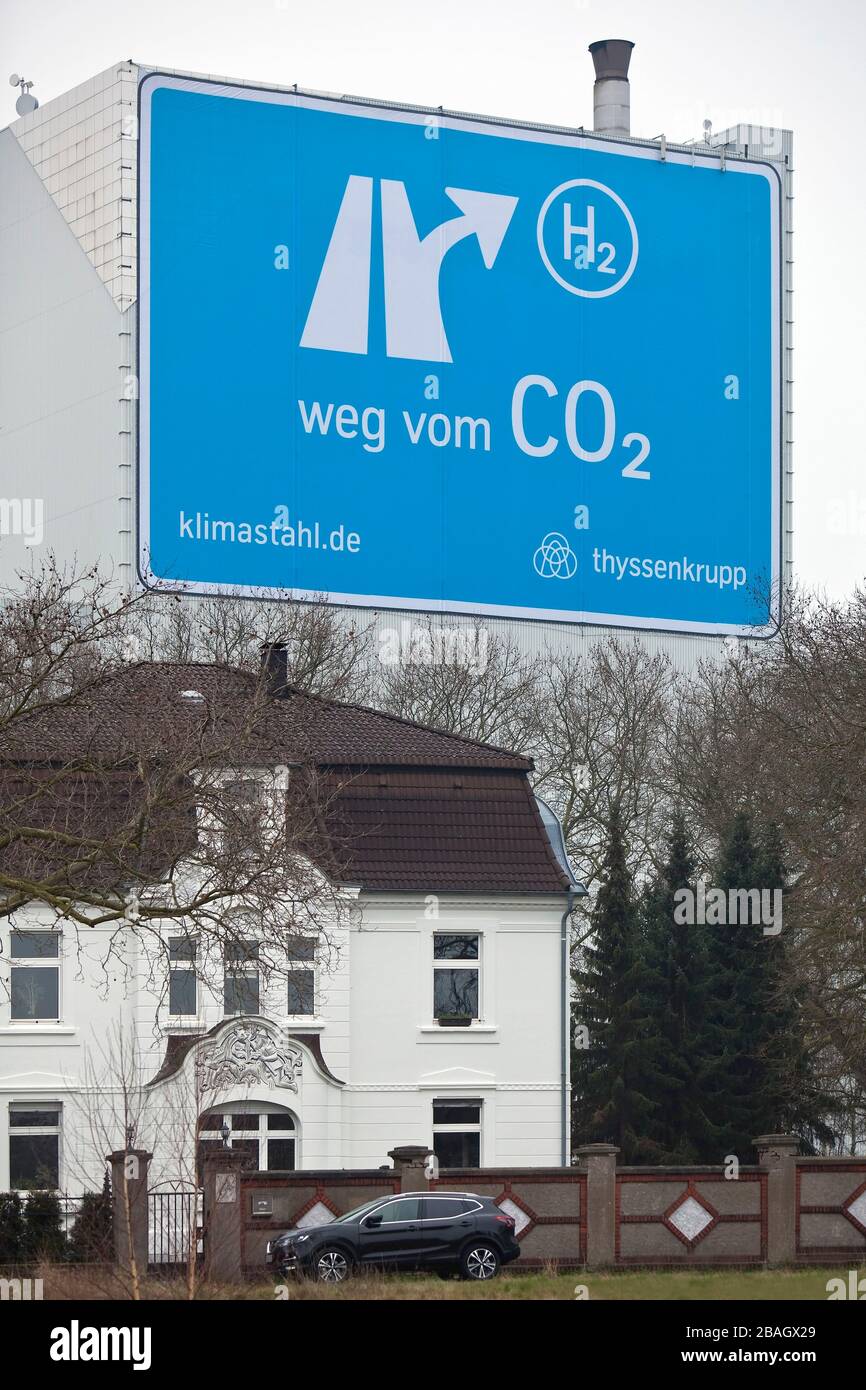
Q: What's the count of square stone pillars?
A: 5